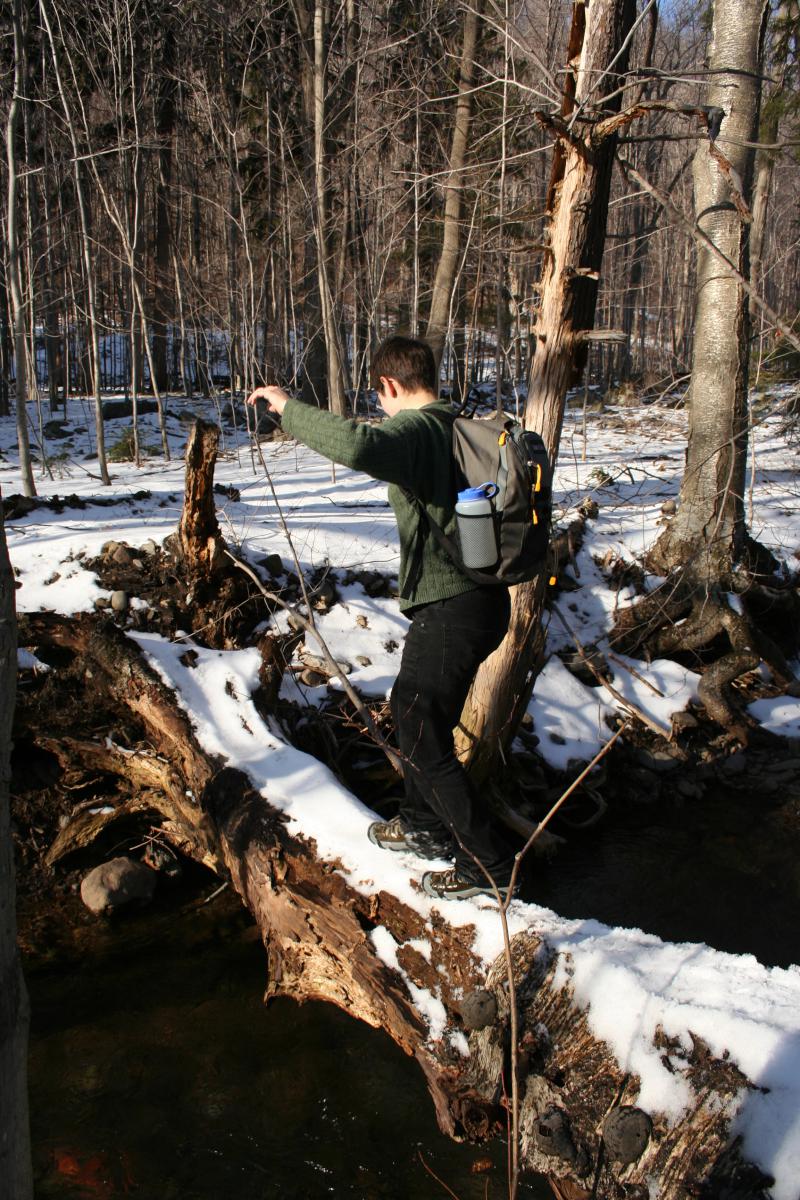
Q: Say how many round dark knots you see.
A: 3